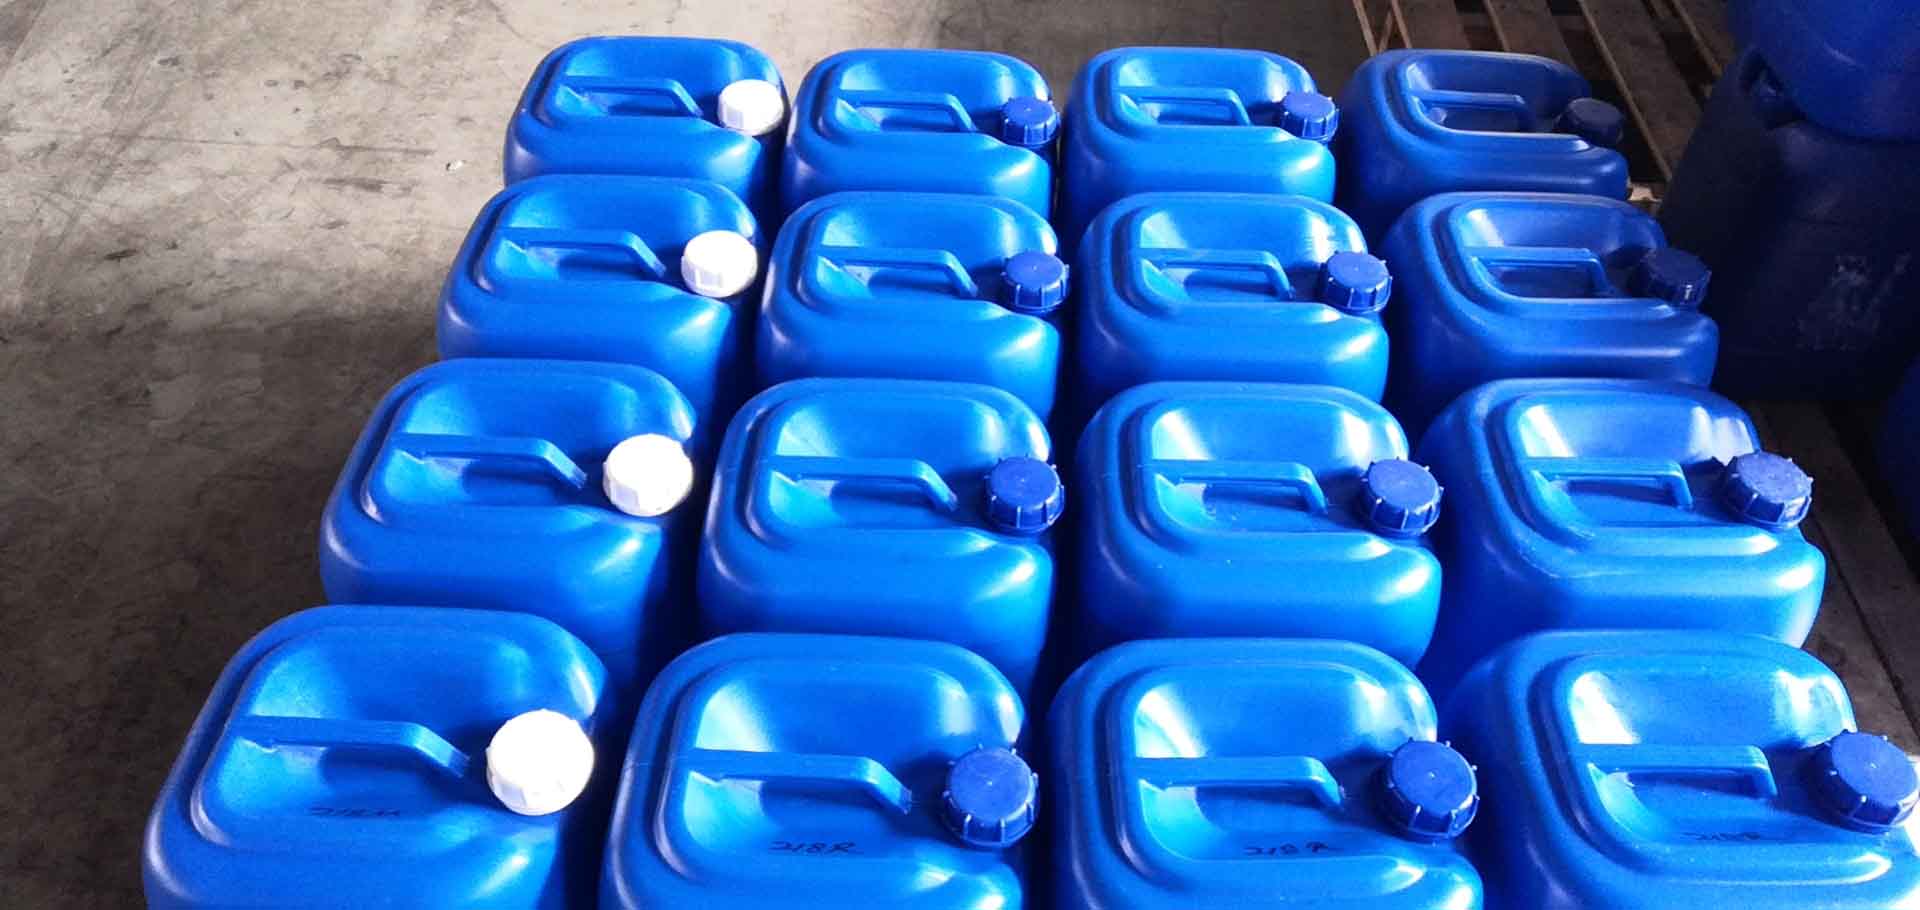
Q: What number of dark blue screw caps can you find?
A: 12